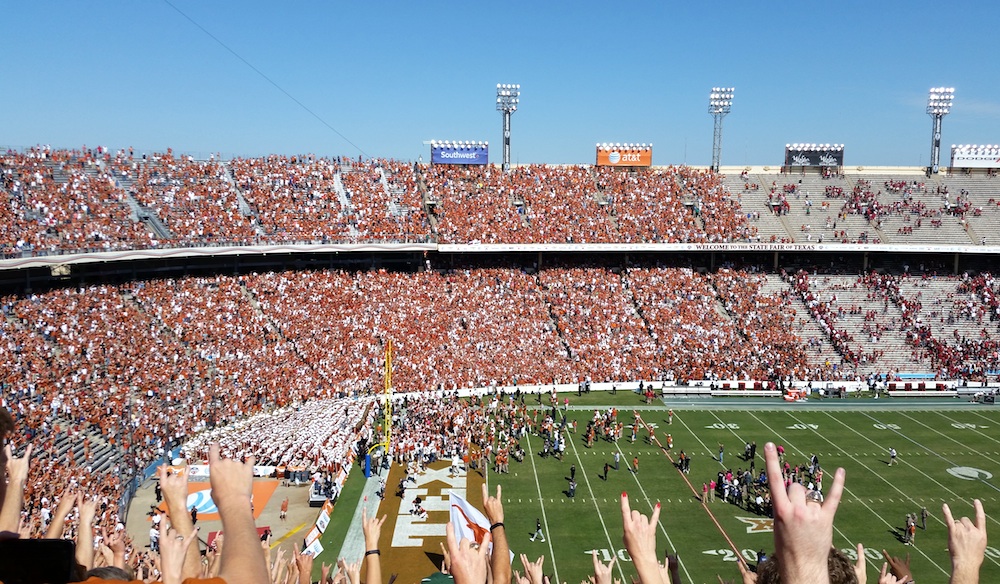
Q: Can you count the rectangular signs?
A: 4